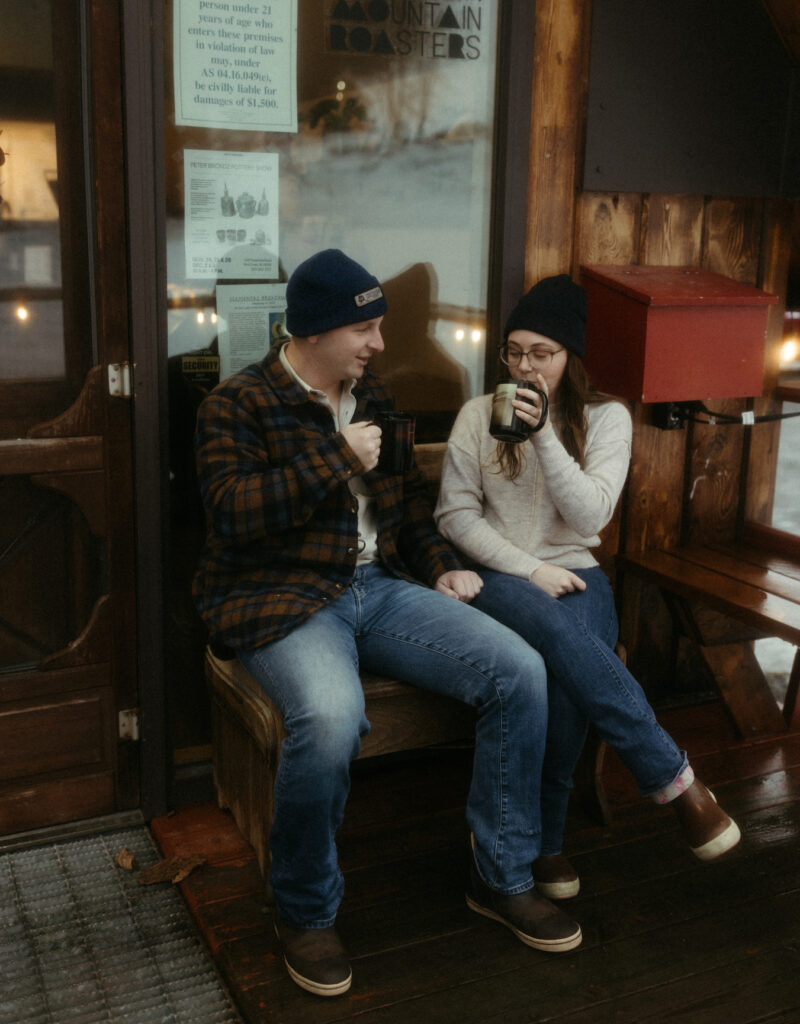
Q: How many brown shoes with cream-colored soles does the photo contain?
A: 4